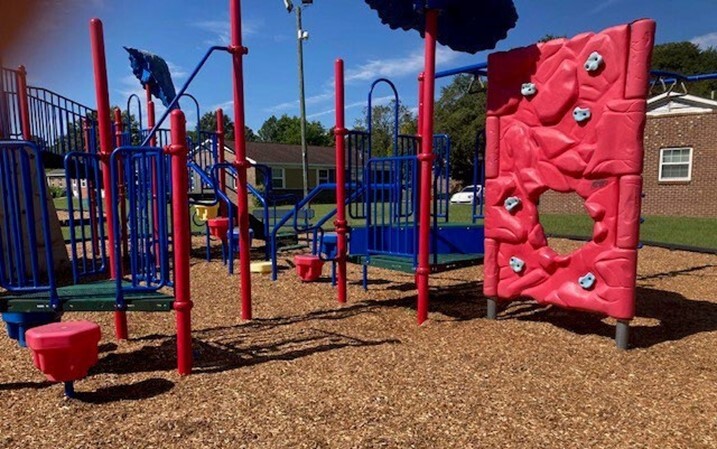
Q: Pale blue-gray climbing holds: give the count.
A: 6